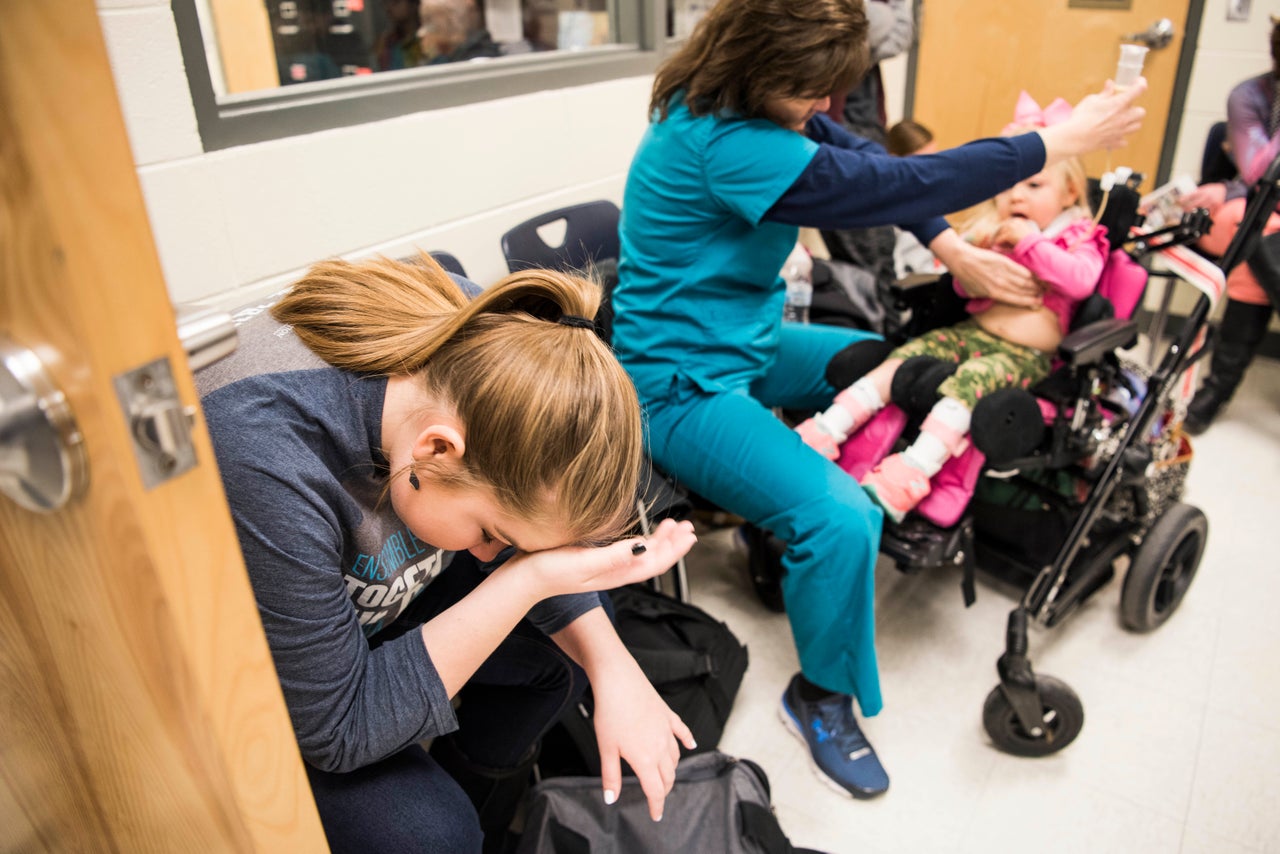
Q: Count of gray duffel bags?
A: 1